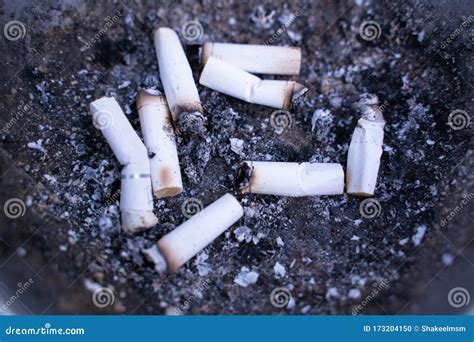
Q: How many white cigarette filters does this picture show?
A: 8